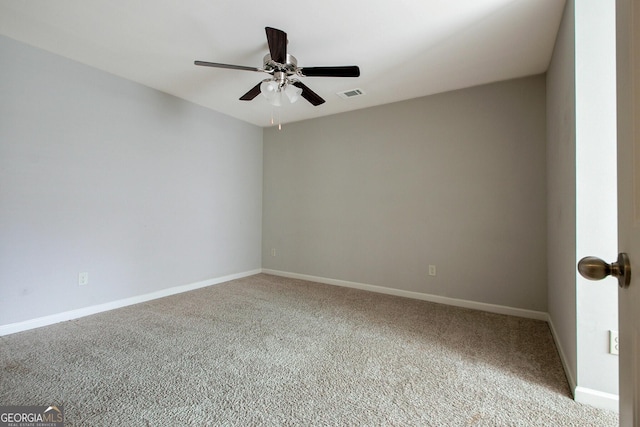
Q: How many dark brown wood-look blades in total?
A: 5